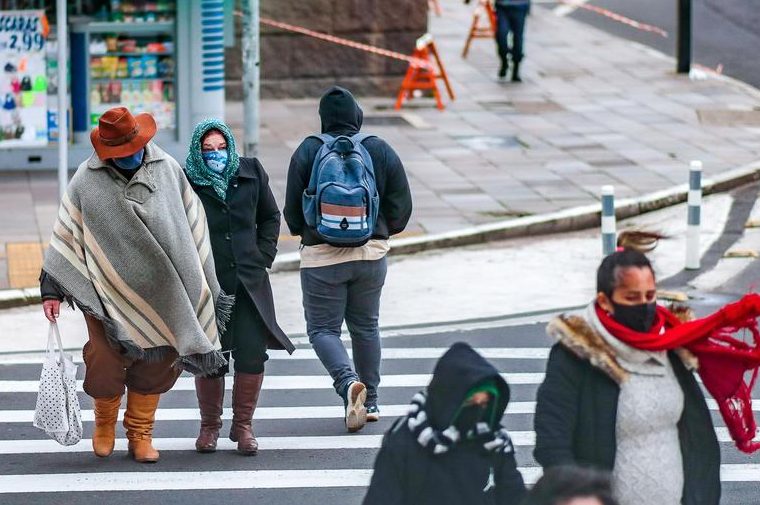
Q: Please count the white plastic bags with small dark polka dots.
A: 1